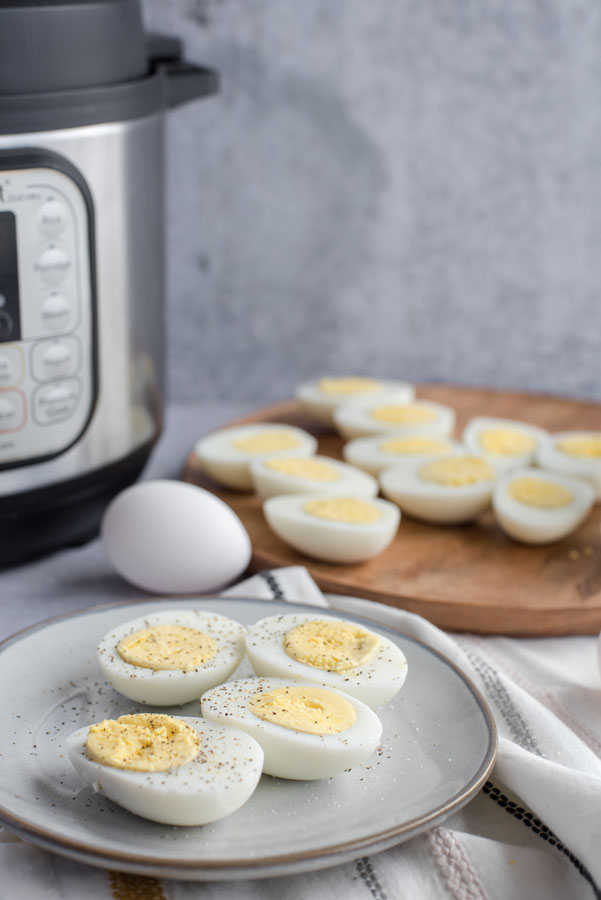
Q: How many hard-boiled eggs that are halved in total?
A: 14